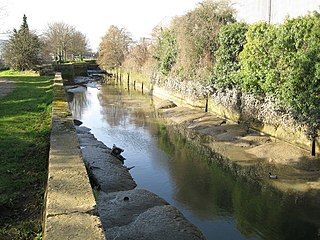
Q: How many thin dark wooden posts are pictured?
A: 7